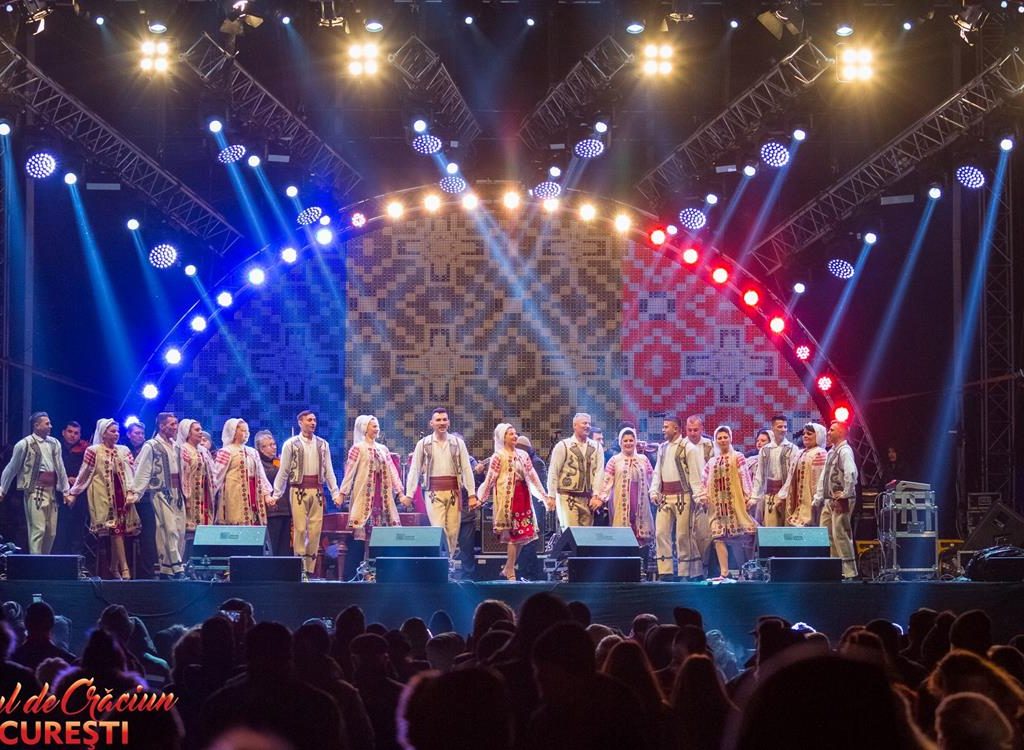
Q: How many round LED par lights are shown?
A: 12